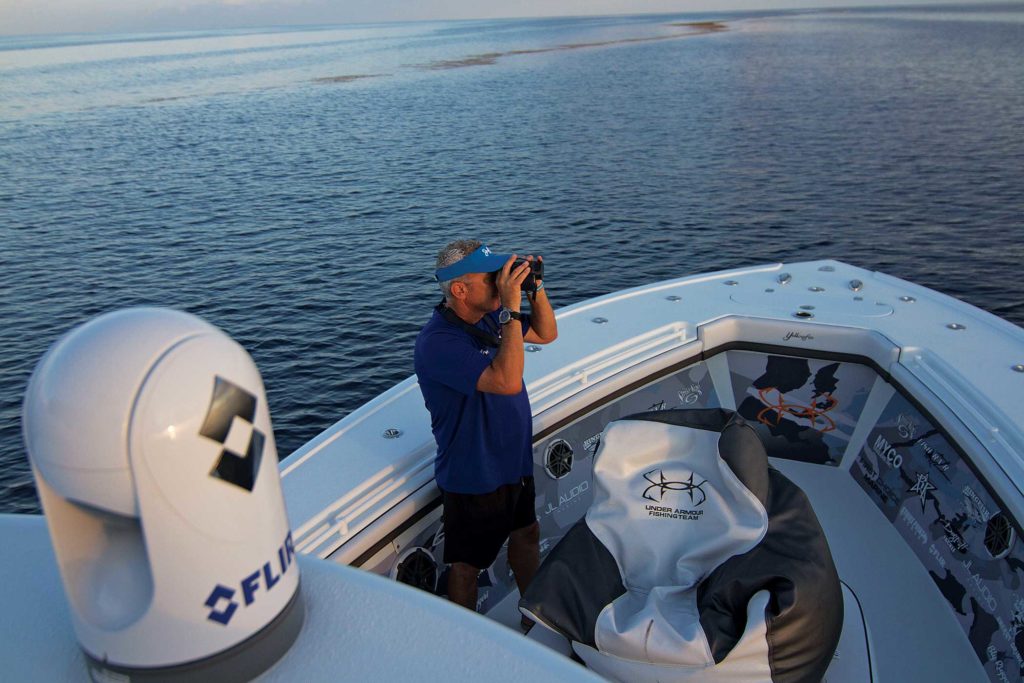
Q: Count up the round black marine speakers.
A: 3